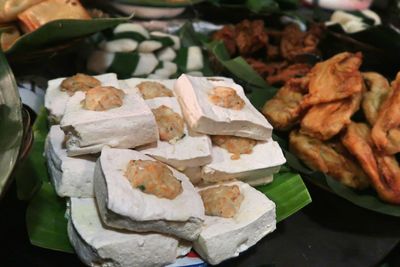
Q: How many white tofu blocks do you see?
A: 10